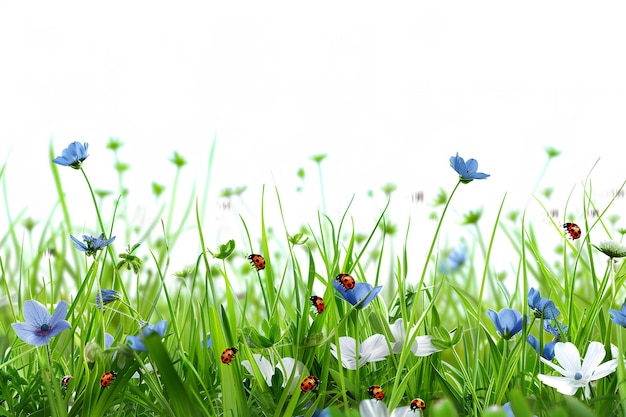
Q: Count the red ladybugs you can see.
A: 10